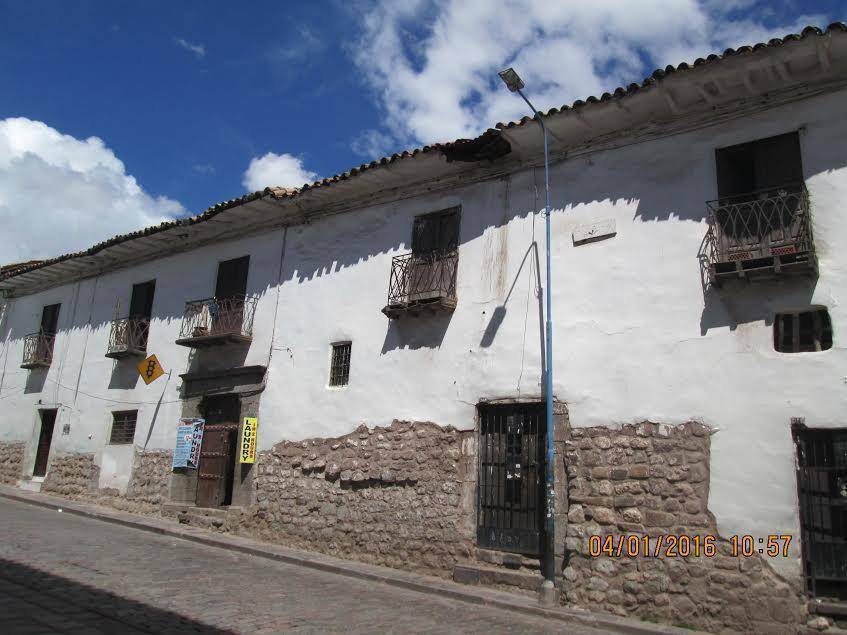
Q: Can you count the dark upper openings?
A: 5